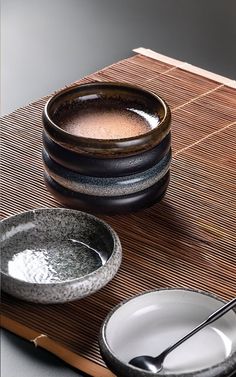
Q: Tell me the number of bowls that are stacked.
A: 4